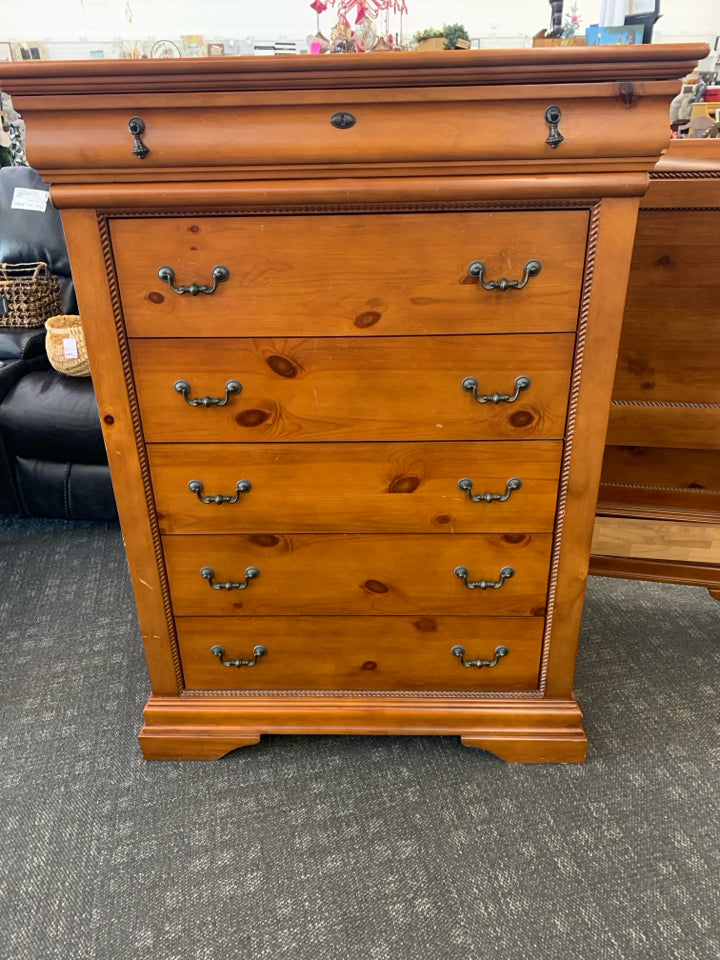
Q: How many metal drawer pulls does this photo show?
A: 12